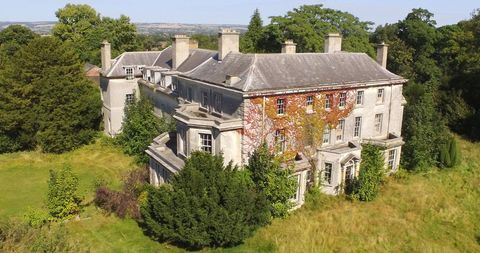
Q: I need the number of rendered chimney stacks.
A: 6